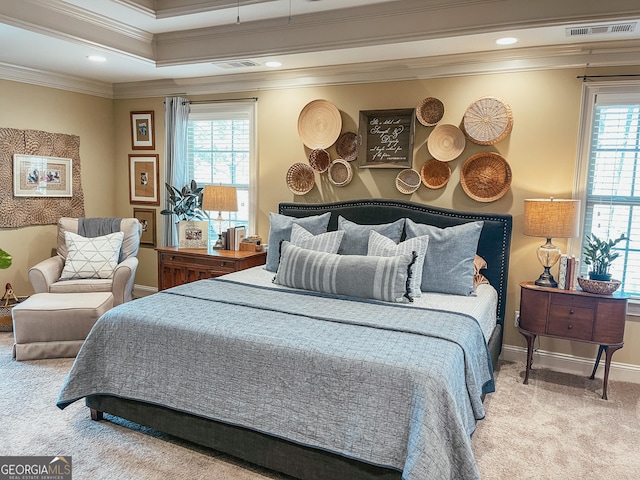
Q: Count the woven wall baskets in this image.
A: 11